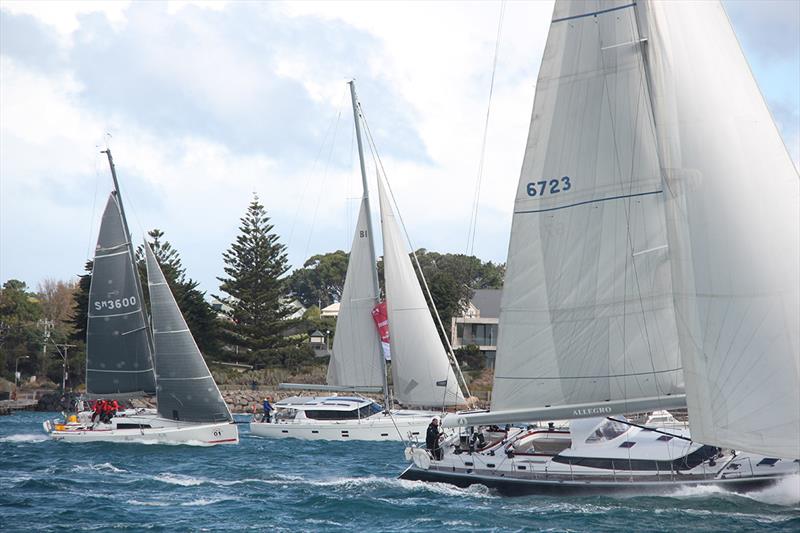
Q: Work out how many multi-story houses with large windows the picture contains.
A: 1